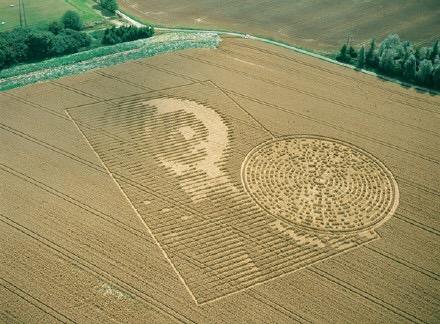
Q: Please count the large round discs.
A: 1